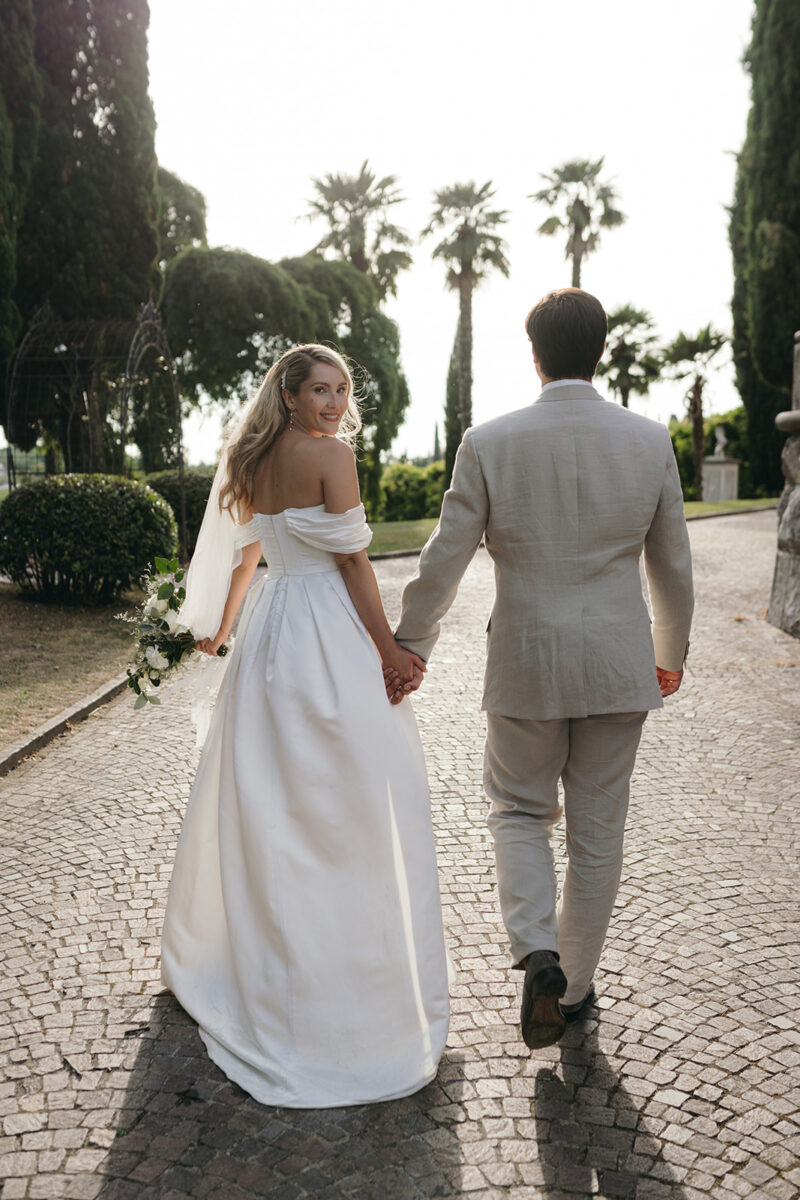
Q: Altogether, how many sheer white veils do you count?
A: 1